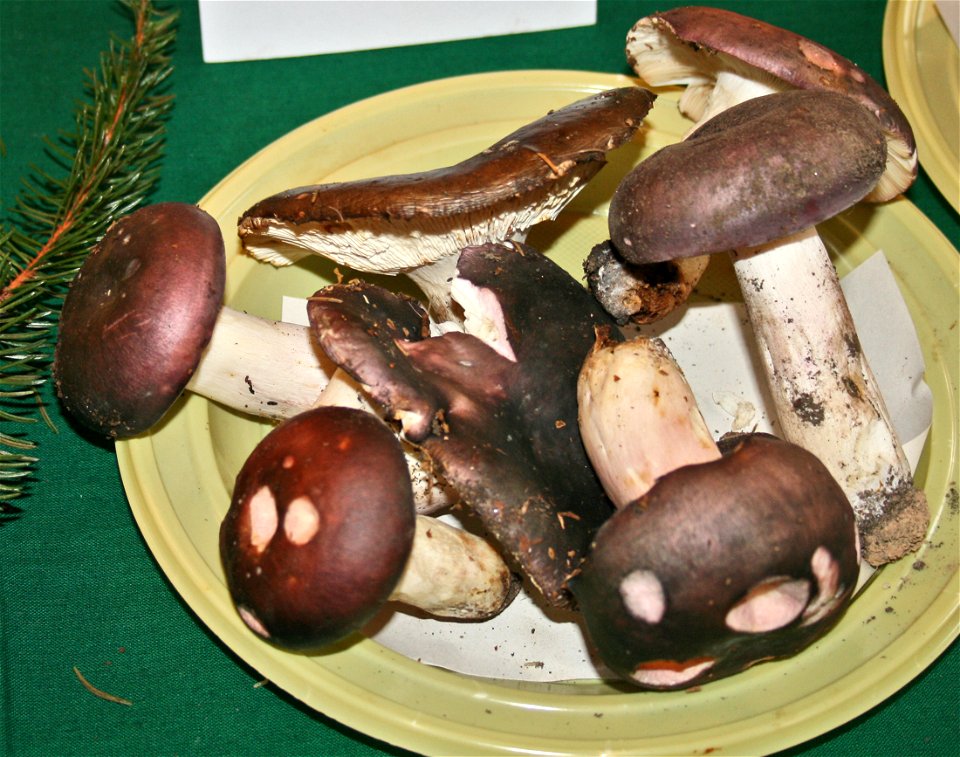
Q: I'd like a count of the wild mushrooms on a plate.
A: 7